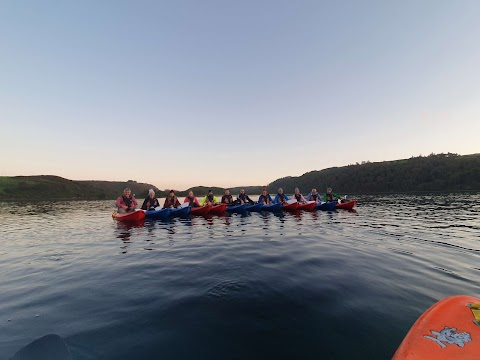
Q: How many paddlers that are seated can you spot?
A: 12